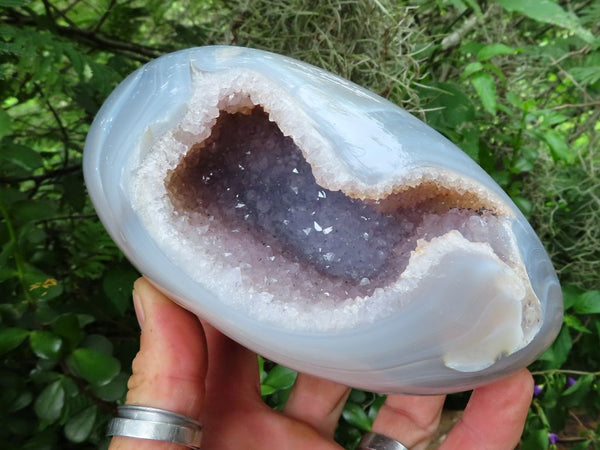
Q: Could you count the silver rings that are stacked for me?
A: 2